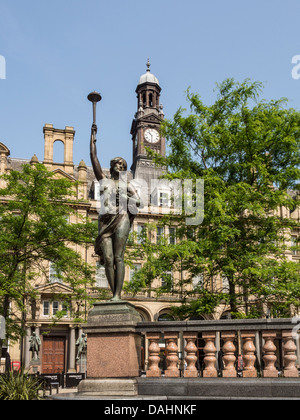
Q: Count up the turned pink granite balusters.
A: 8